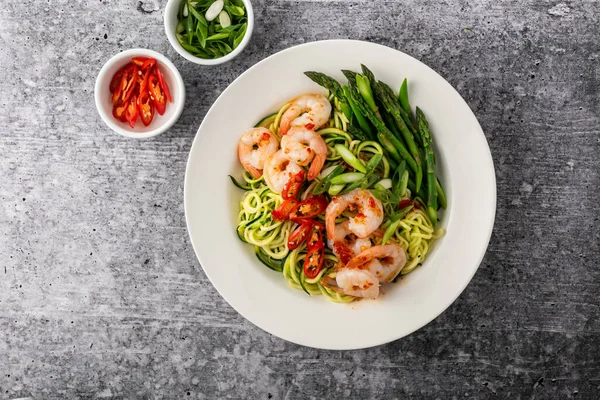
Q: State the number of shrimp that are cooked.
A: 8